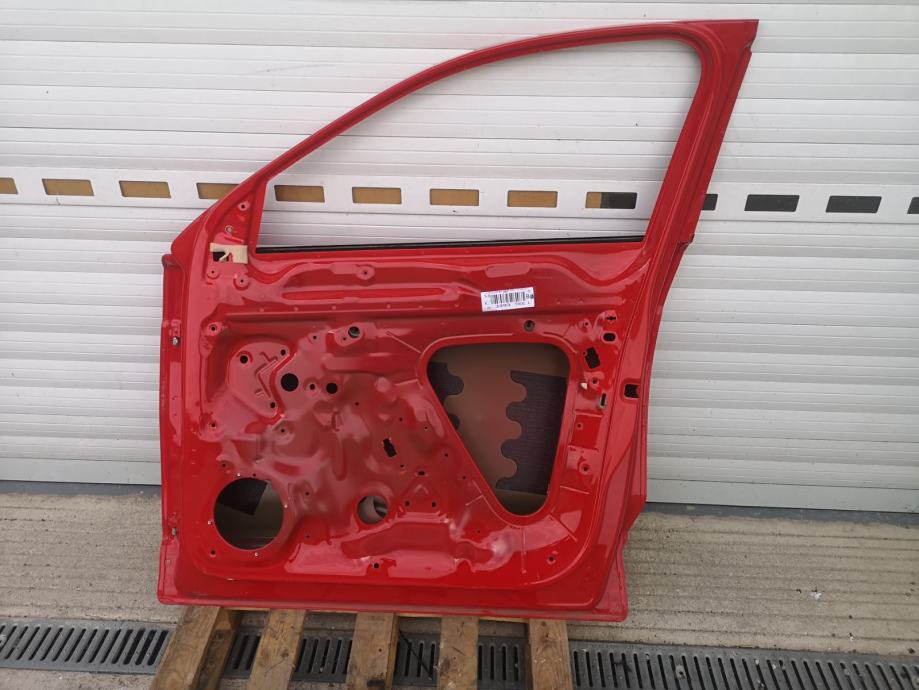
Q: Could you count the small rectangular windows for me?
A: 13